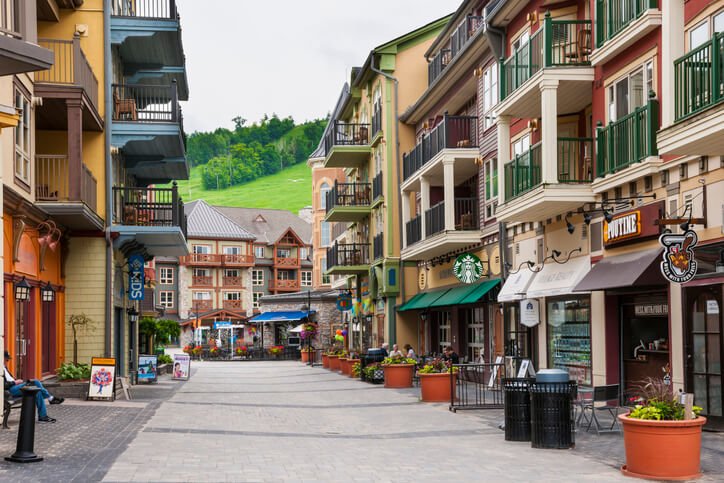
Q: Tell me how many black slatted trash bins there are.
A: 2